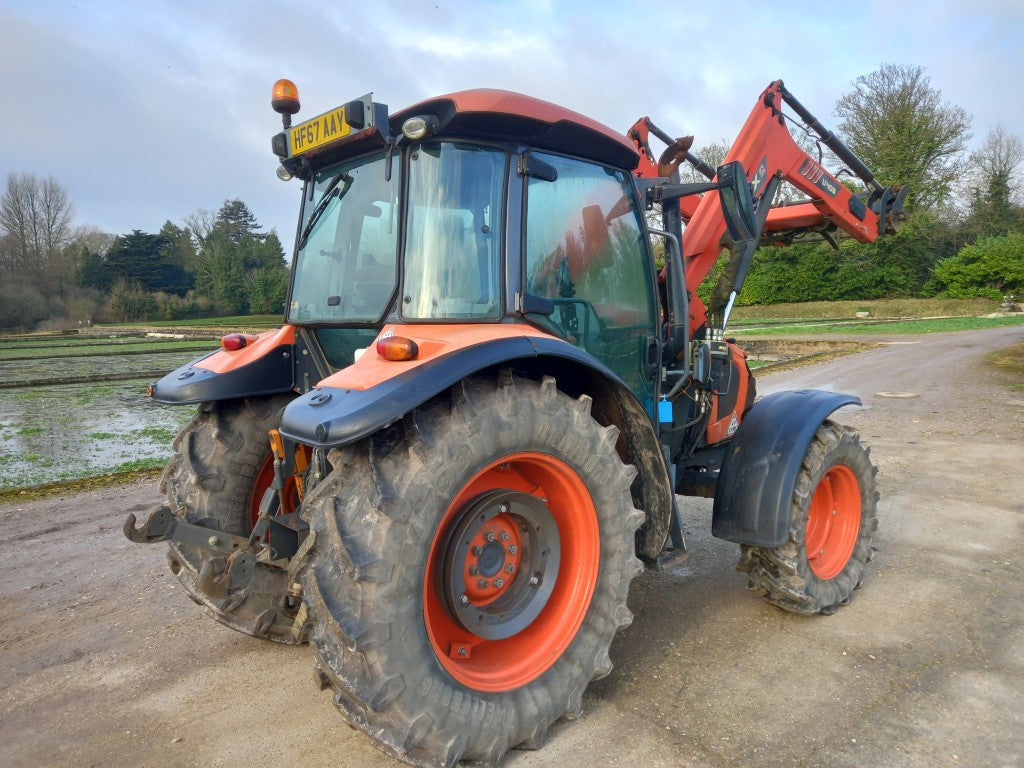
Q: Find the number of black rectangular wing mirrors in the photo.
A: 1